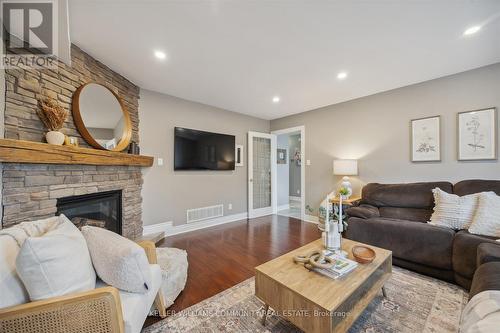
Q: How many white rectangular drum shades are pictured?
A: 1